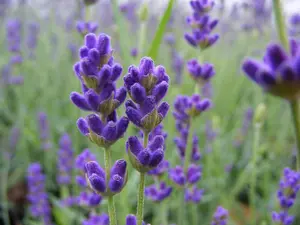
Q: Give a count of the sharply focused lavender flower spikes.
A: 2